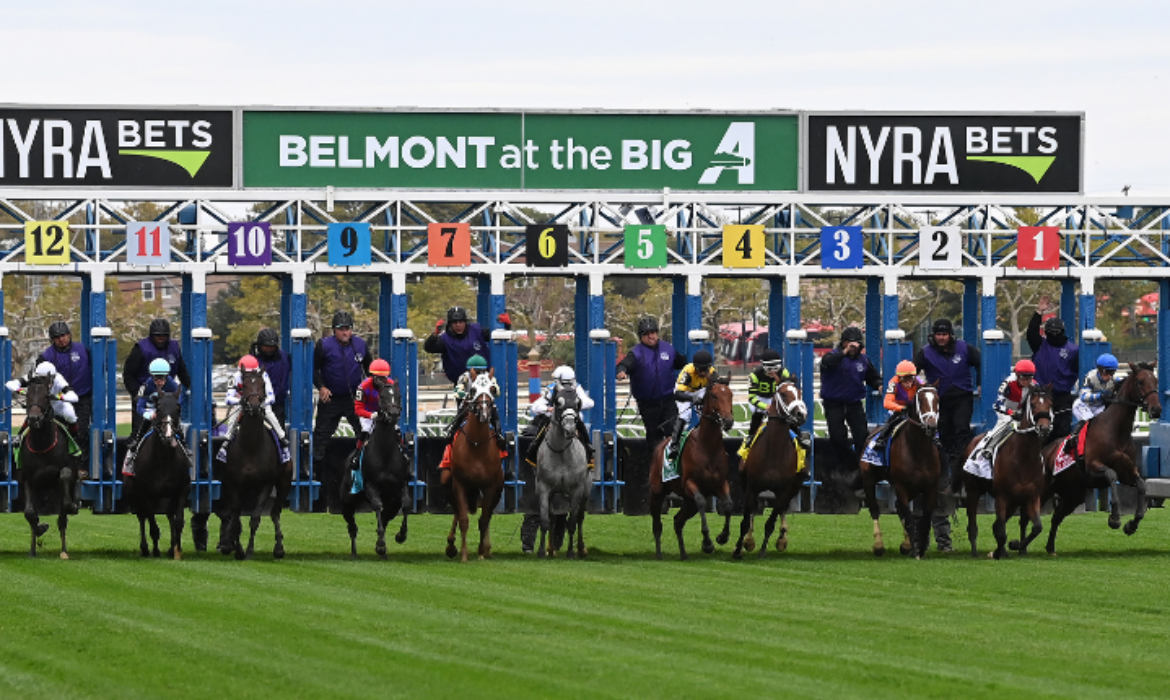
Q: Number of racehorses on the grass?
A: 11